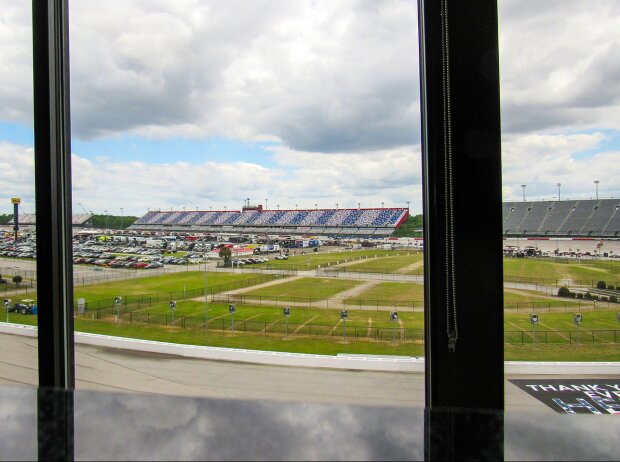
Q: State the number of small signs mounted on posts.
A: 9